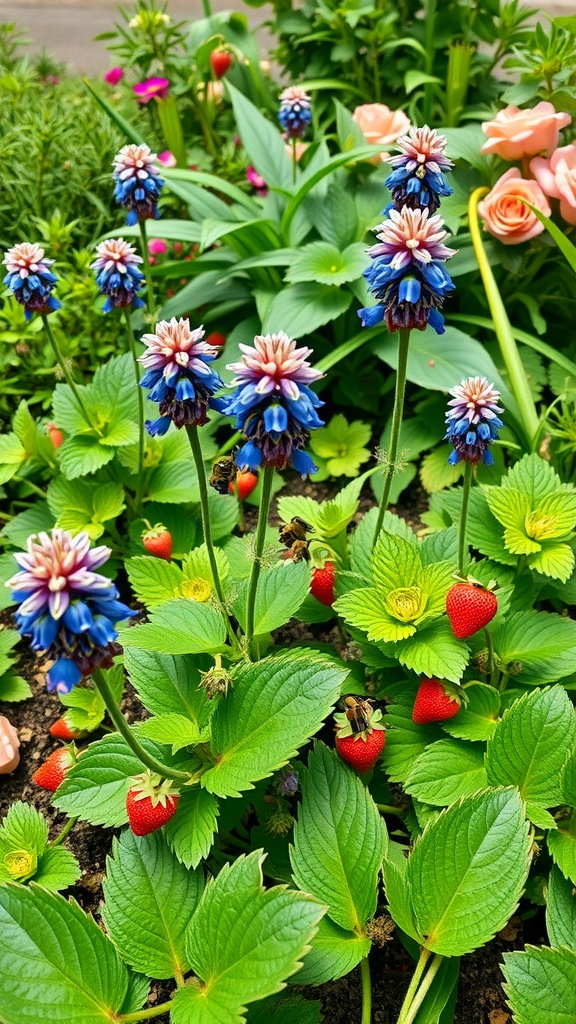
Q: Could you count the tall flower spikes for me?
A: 10